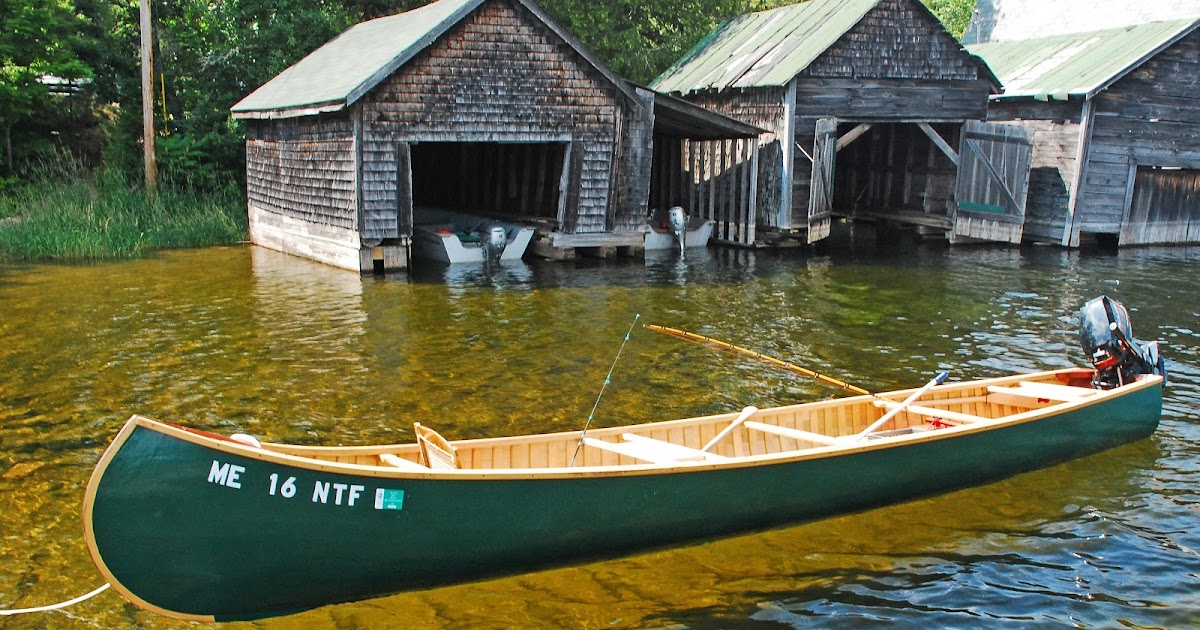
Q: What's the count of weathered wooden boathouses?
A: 3